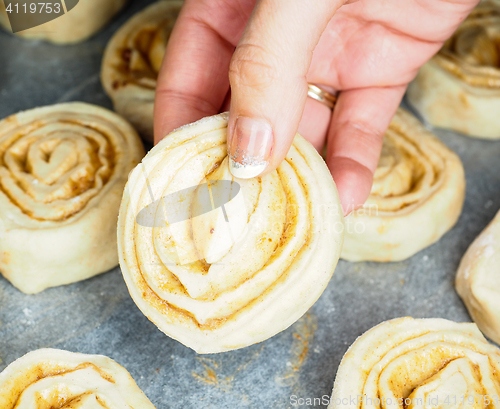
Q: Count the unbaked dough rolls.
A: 9